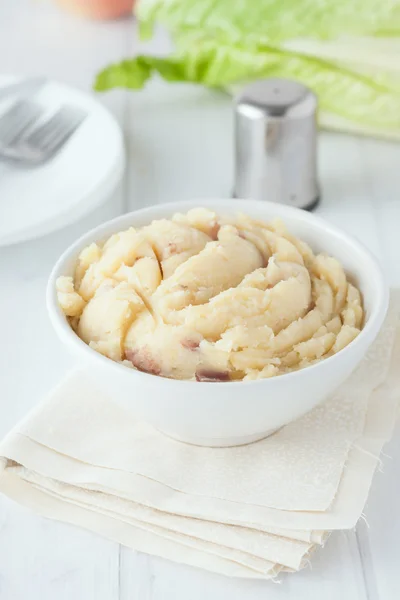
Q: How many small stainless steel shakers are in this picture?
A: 1